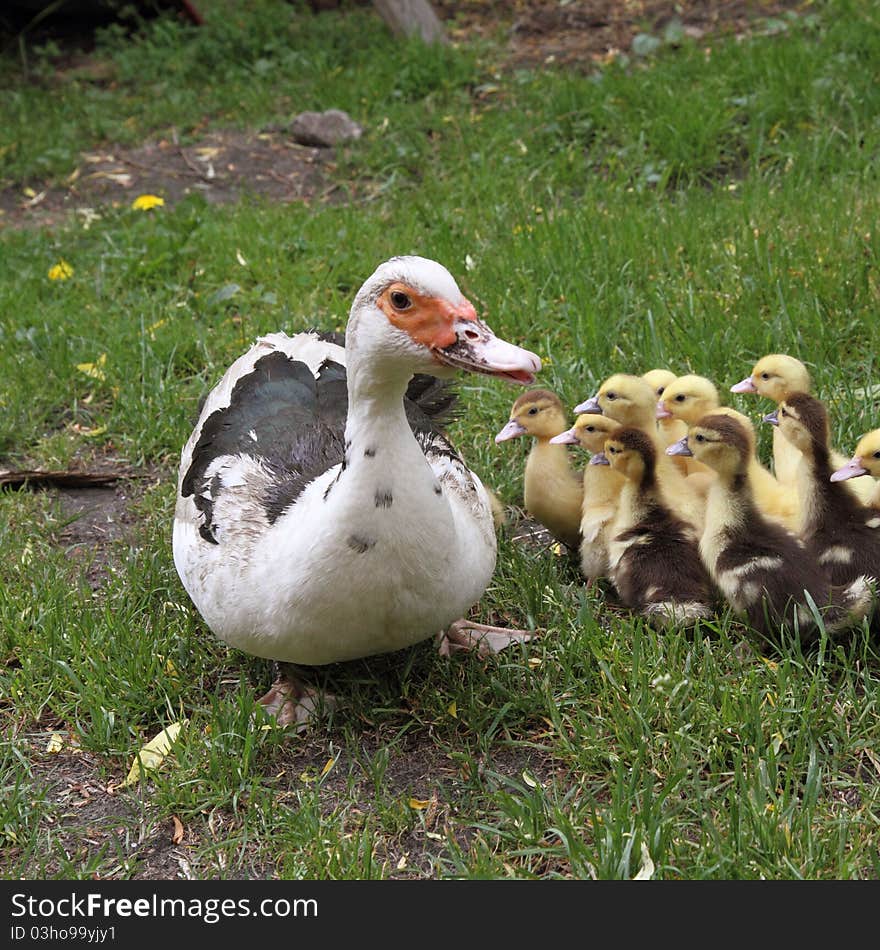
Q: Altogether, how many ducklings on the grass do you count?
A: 11